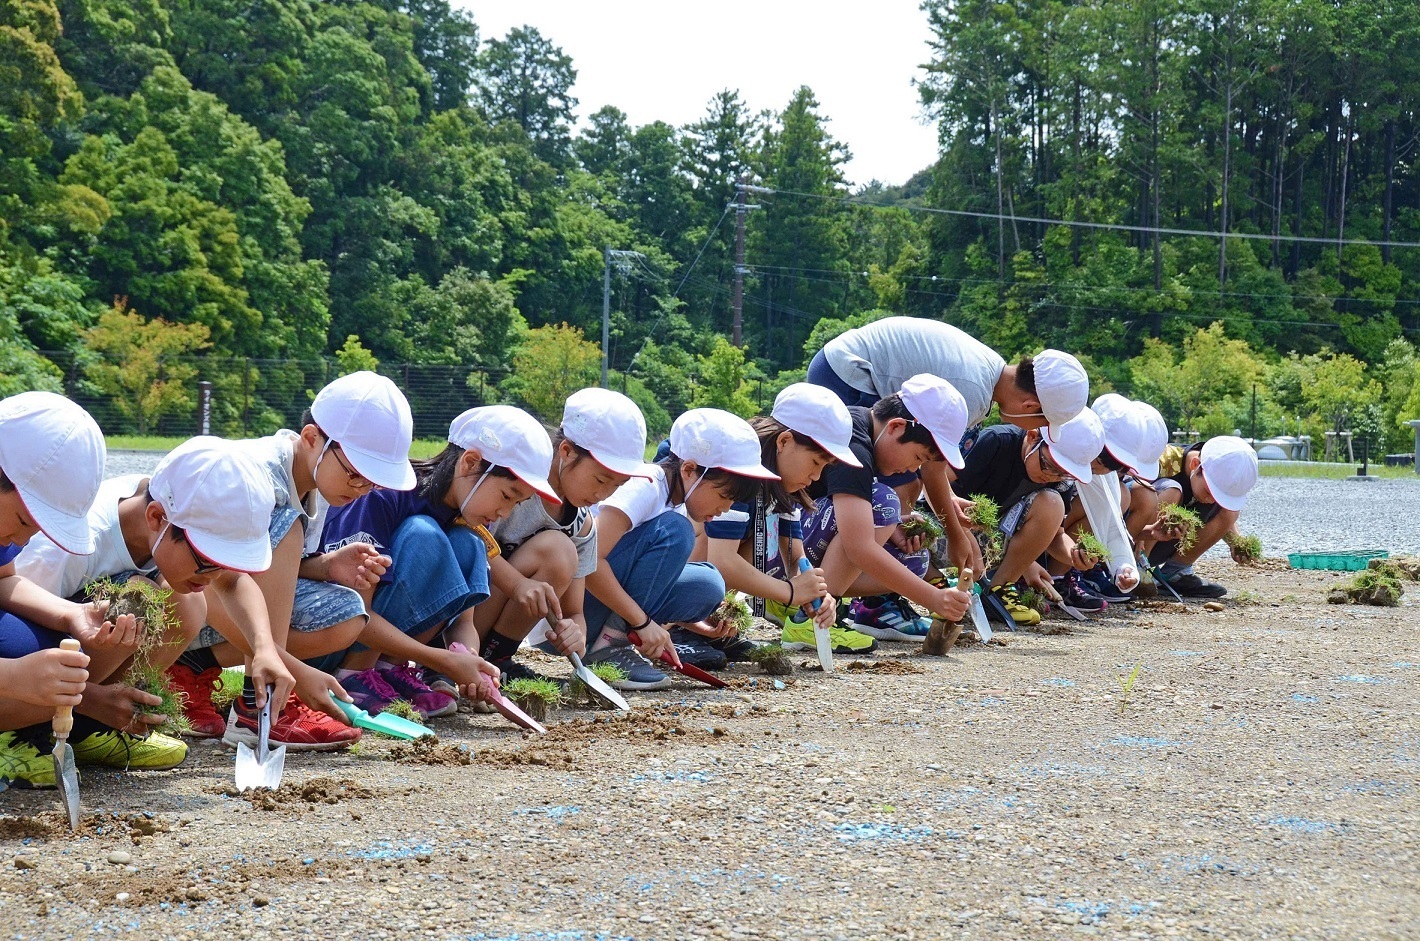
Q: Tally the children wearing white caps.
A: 13